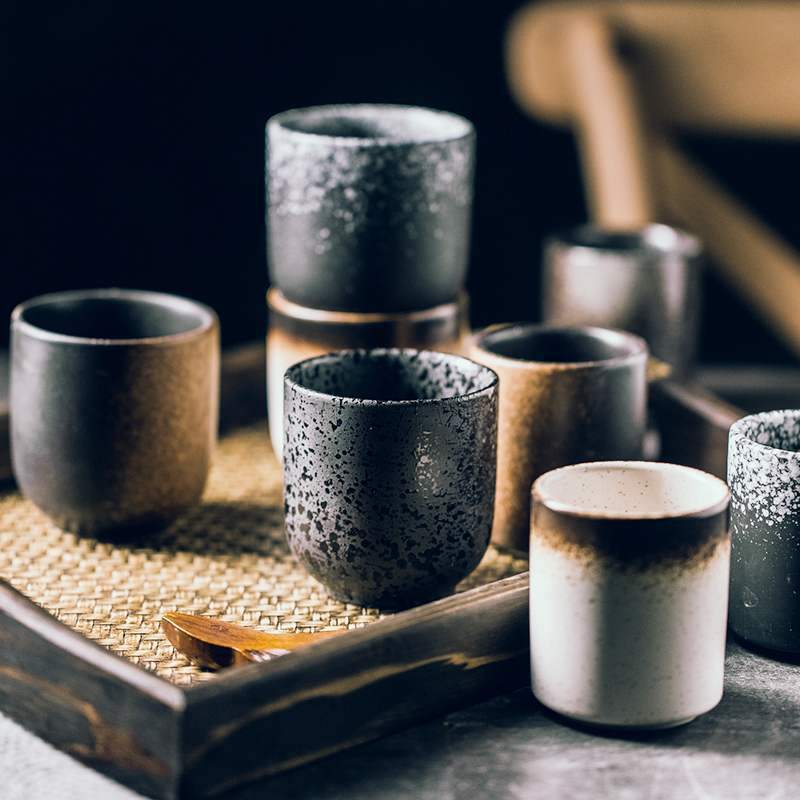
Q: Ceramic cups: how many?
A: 8